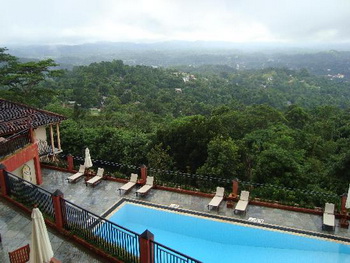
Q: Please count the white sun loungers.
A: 7